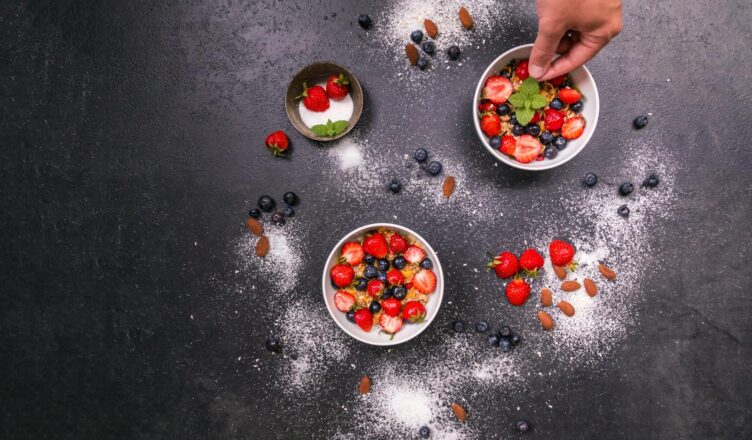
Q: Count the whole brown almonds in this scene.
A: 15